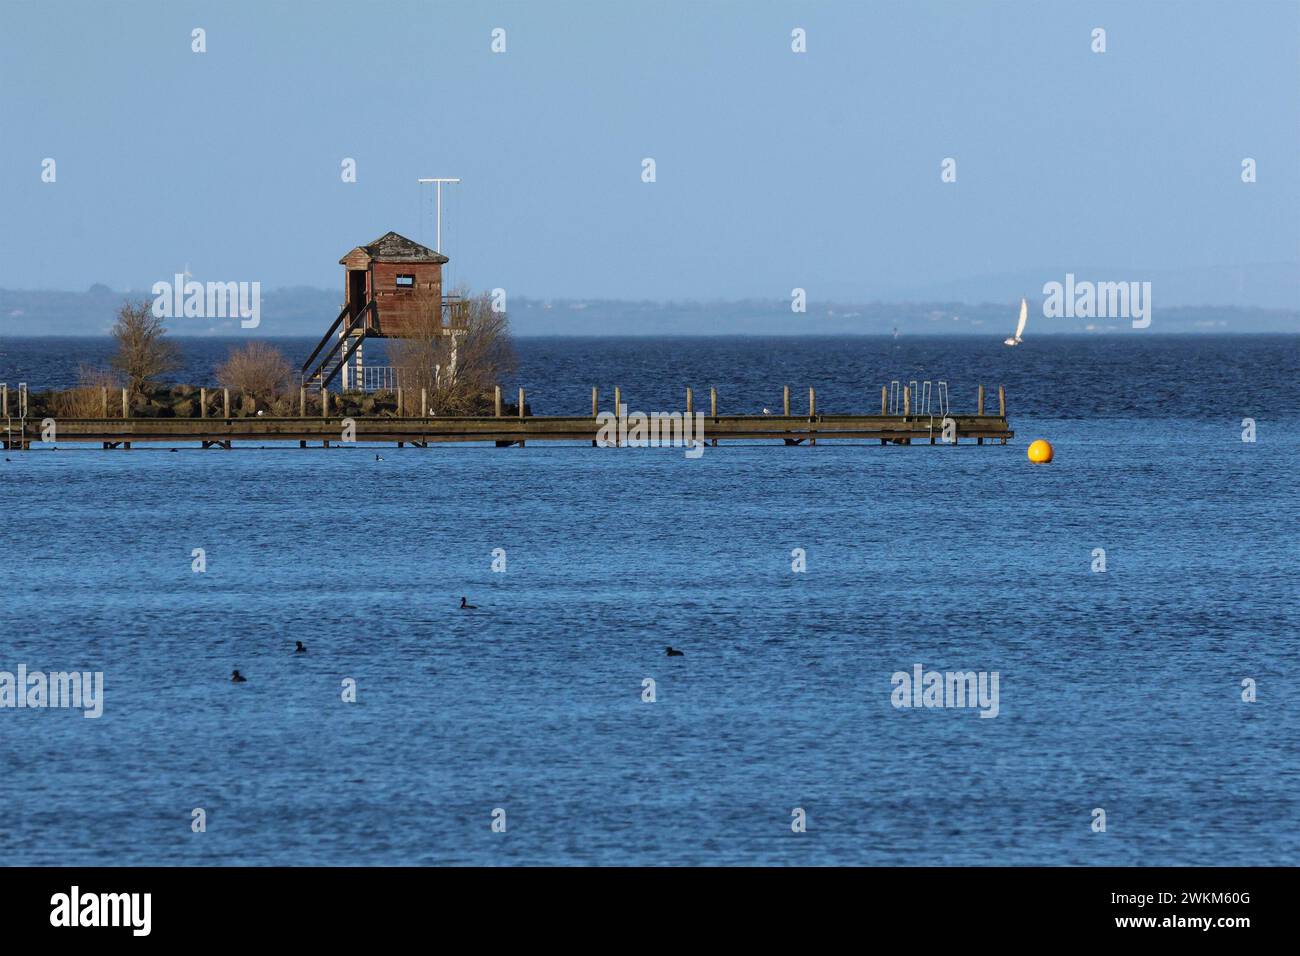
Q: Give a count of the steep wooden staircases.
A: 1